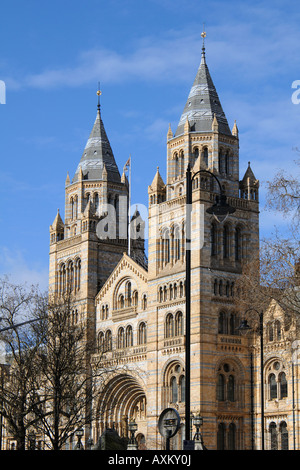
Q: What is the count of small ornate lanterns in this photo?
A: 3